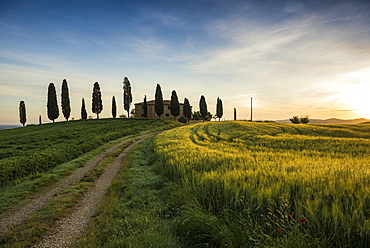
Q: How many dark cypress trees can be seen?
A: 15